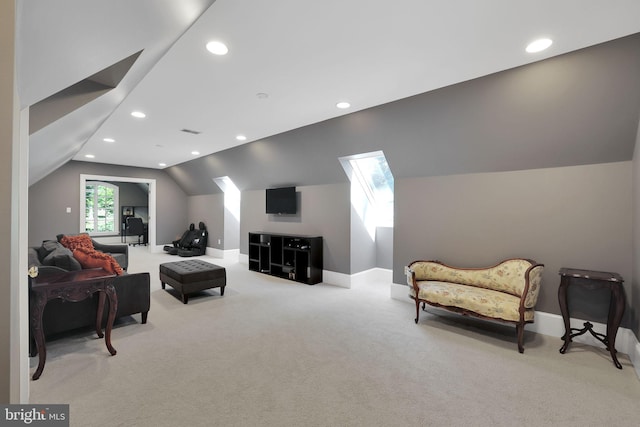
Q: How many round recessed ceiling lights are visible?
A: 9